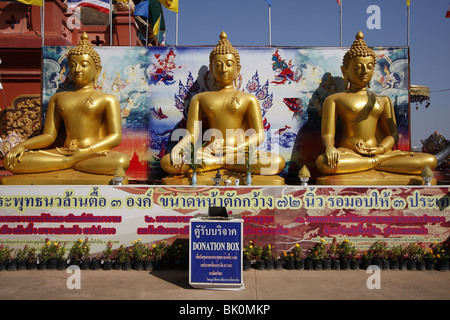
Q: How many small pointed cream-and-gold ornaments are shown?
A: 3